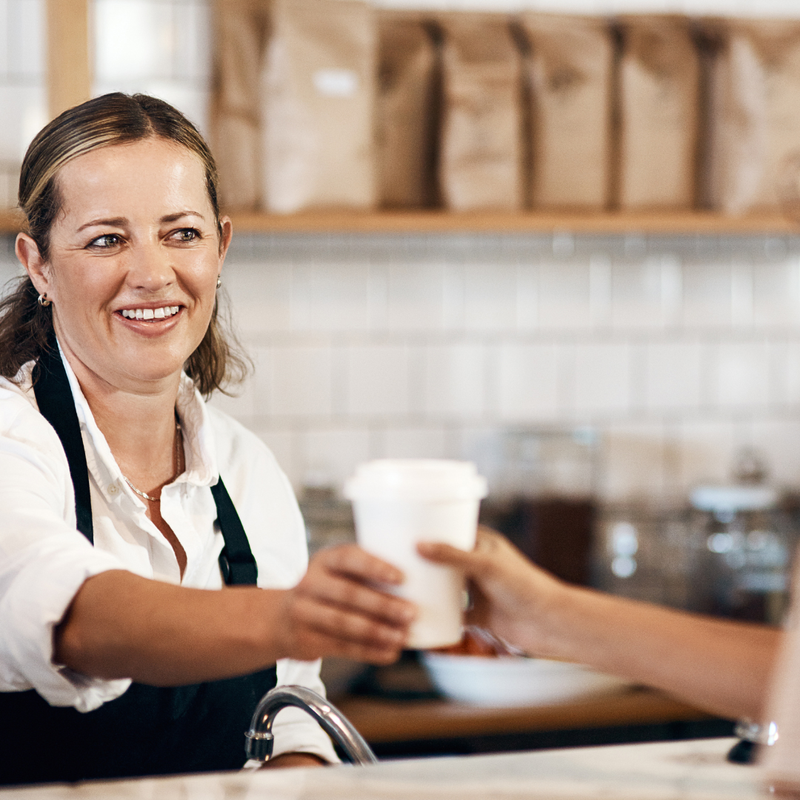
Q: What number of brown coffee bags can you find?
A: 7